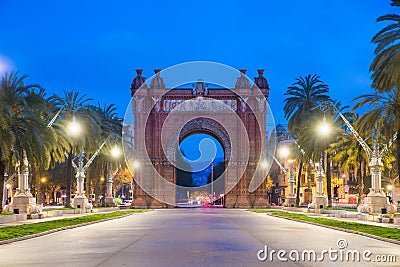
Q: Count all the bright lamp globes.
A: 6